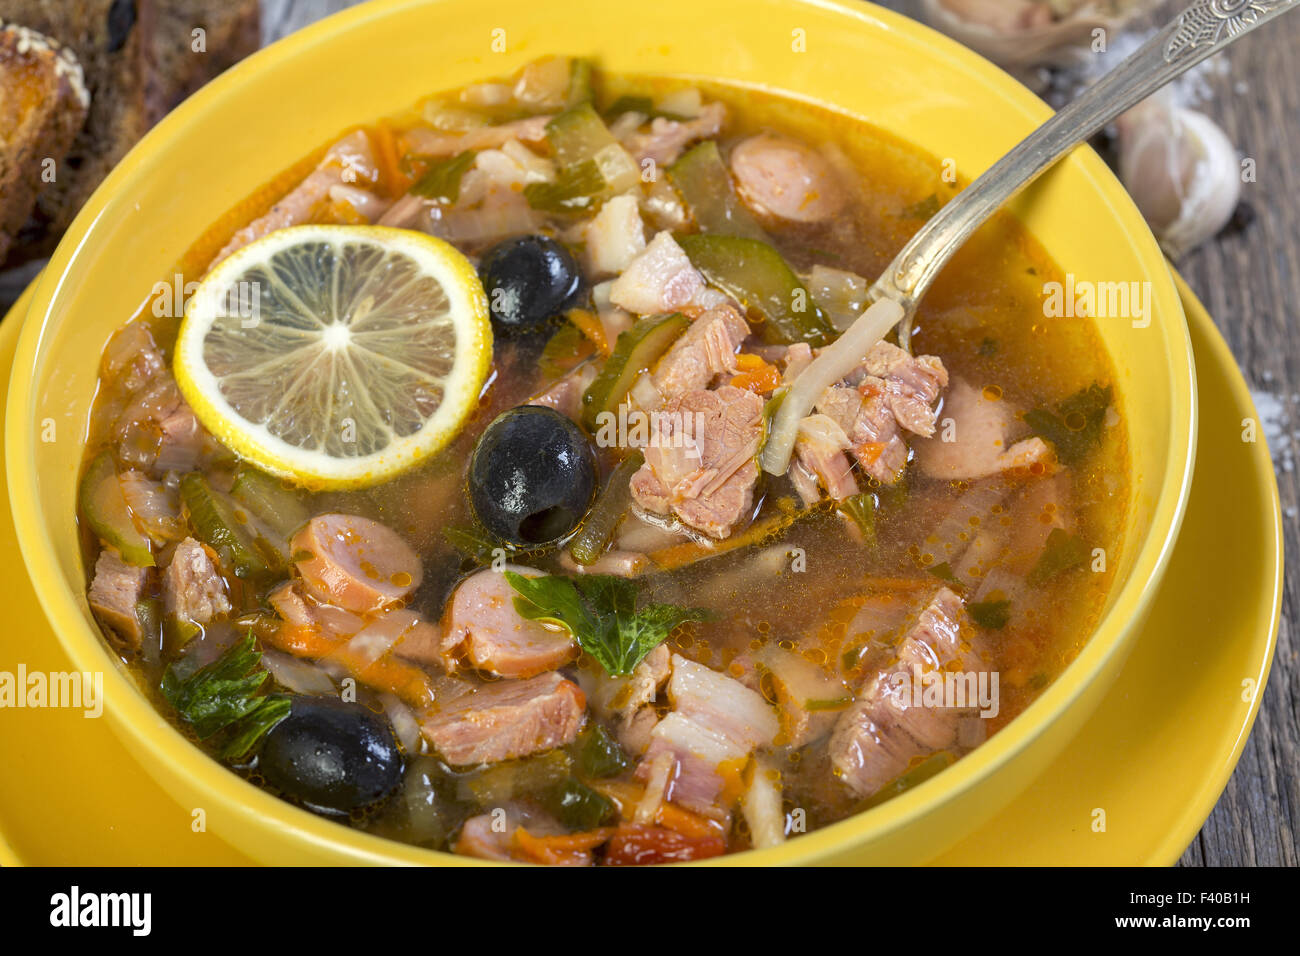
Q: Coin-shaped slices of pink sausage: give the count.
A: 3